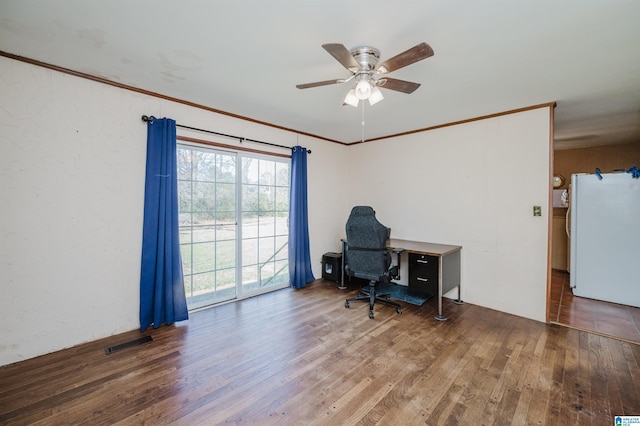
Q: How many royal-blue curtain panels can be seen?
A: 2